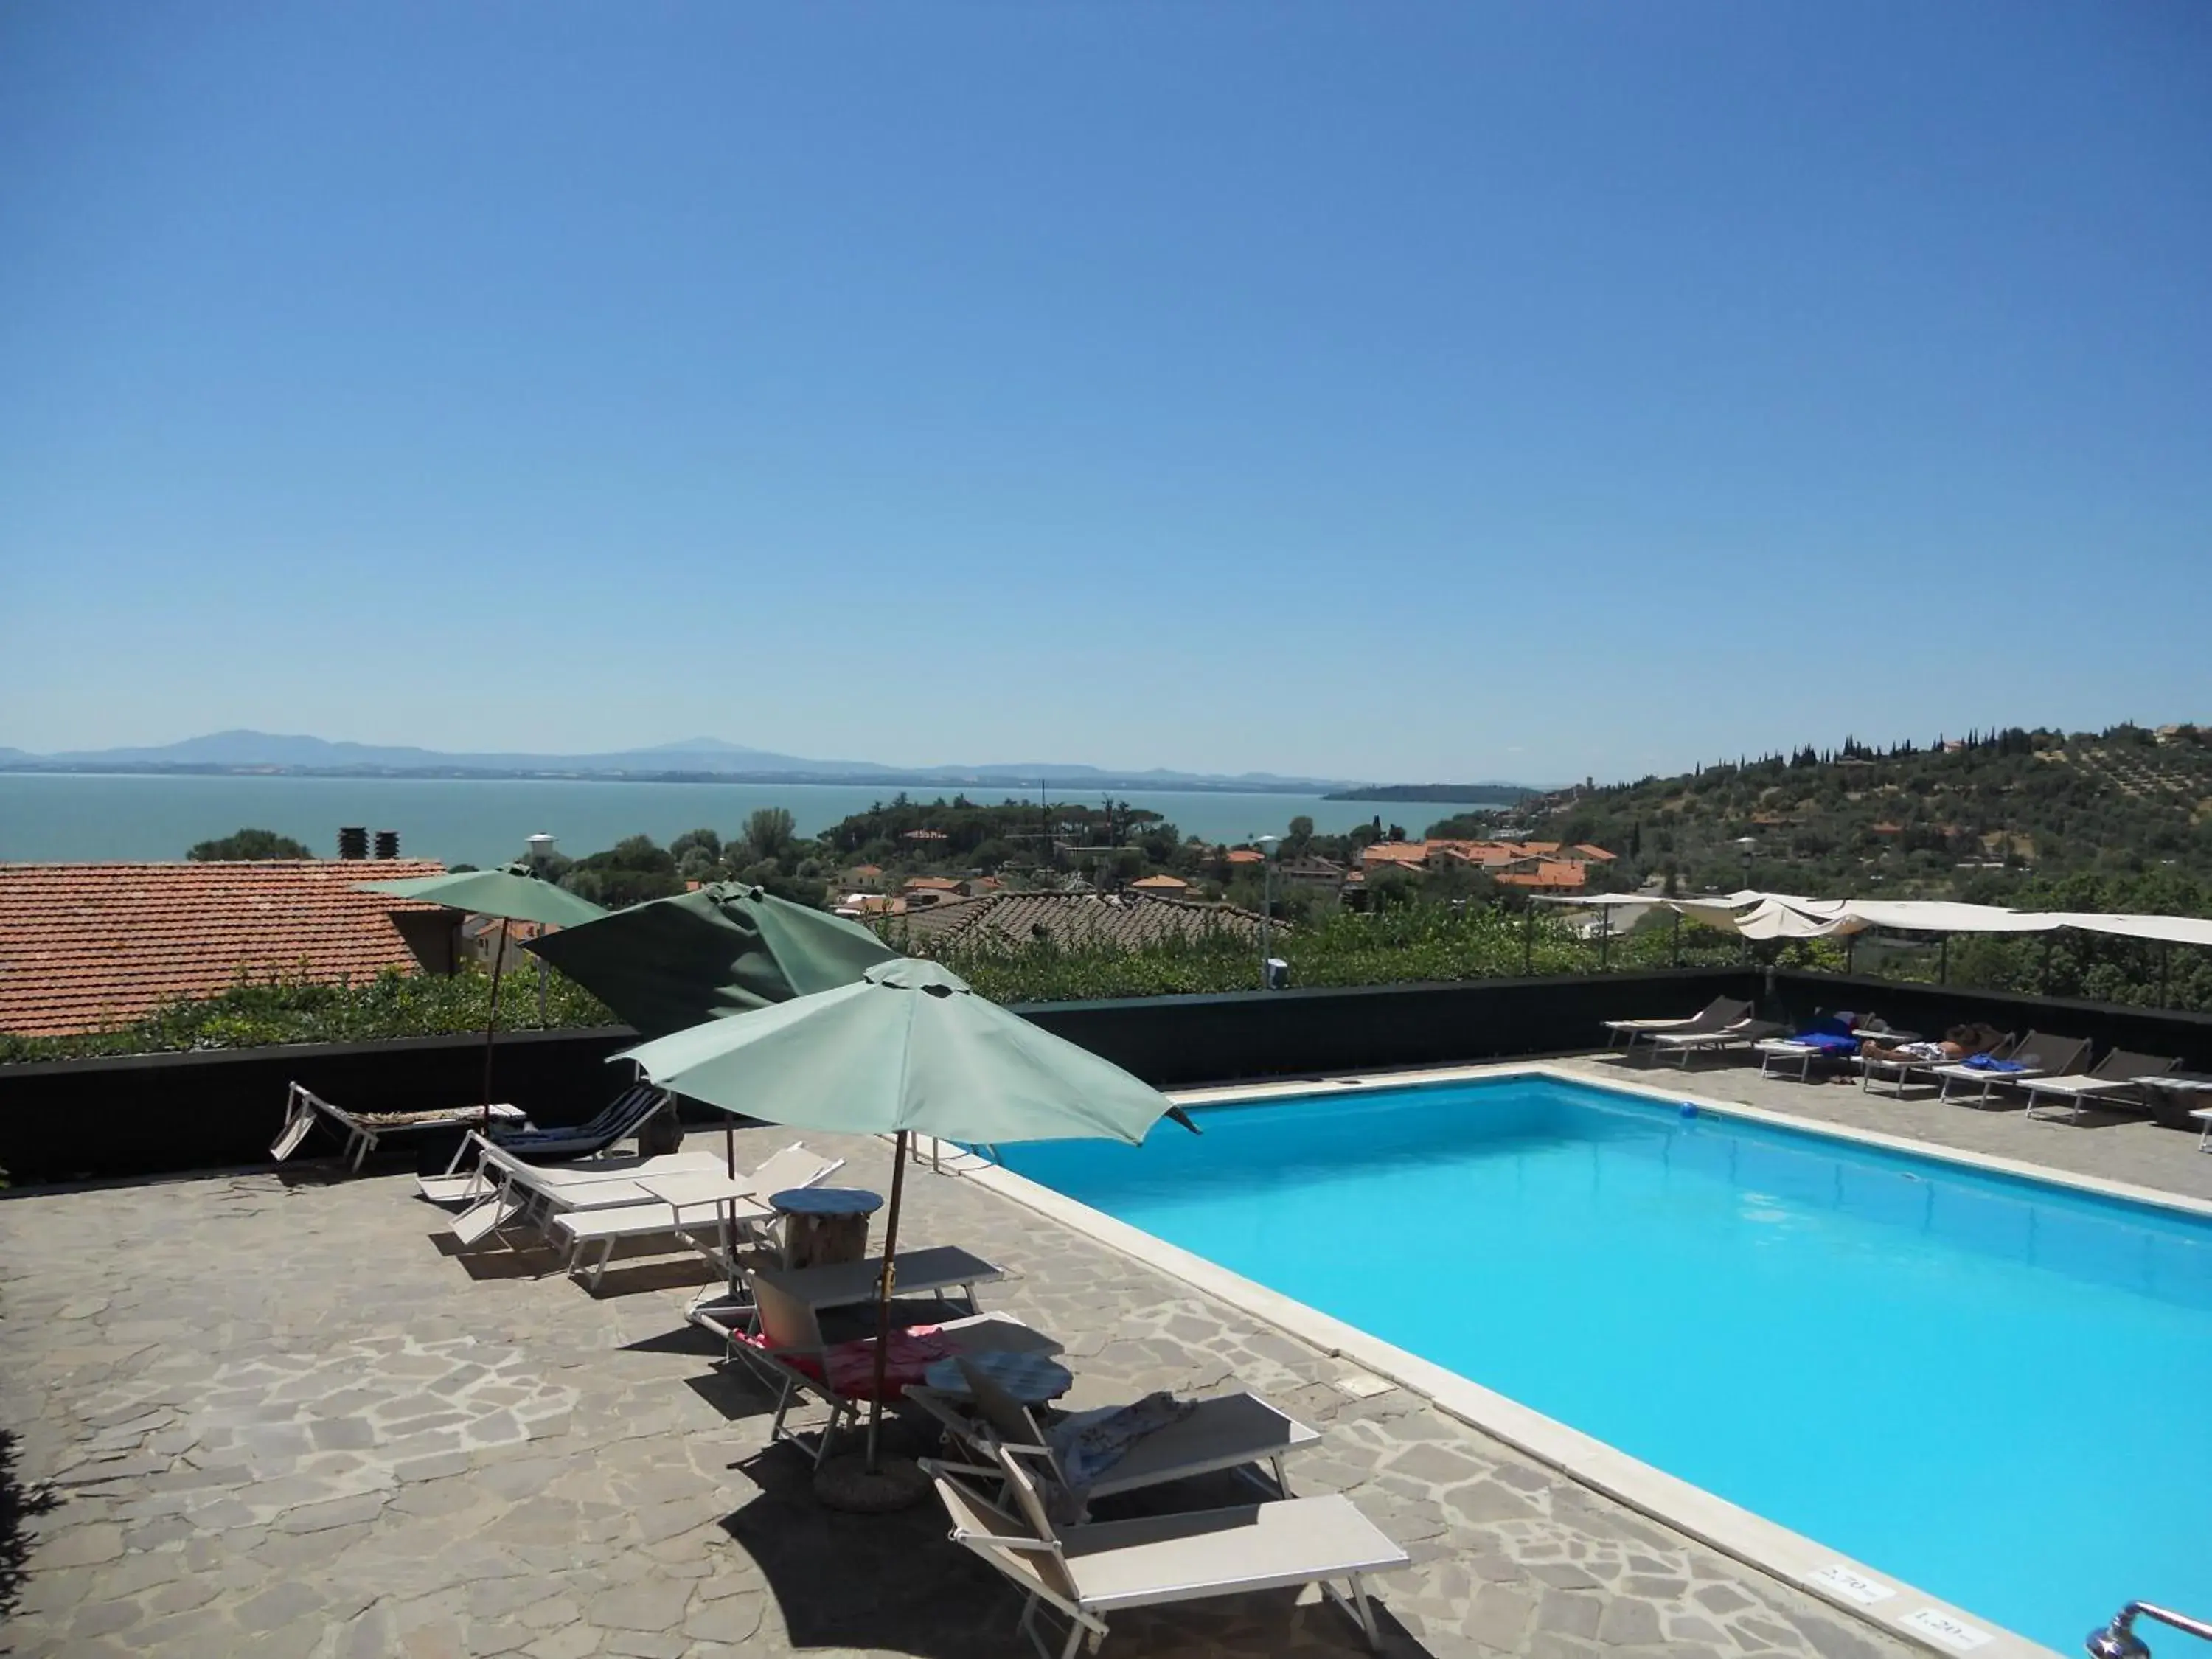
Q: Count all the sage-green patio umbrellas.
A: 3